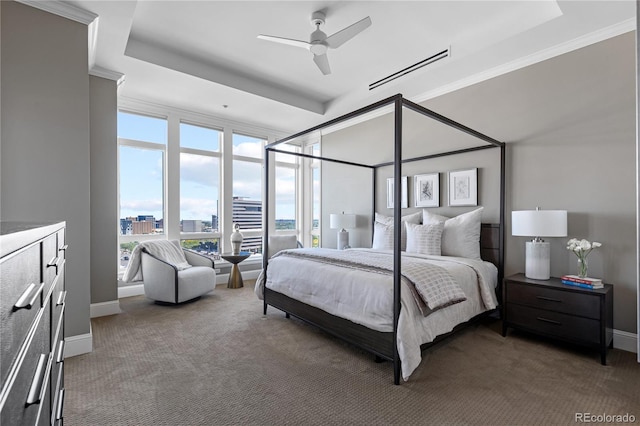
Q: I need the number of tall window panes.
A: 5